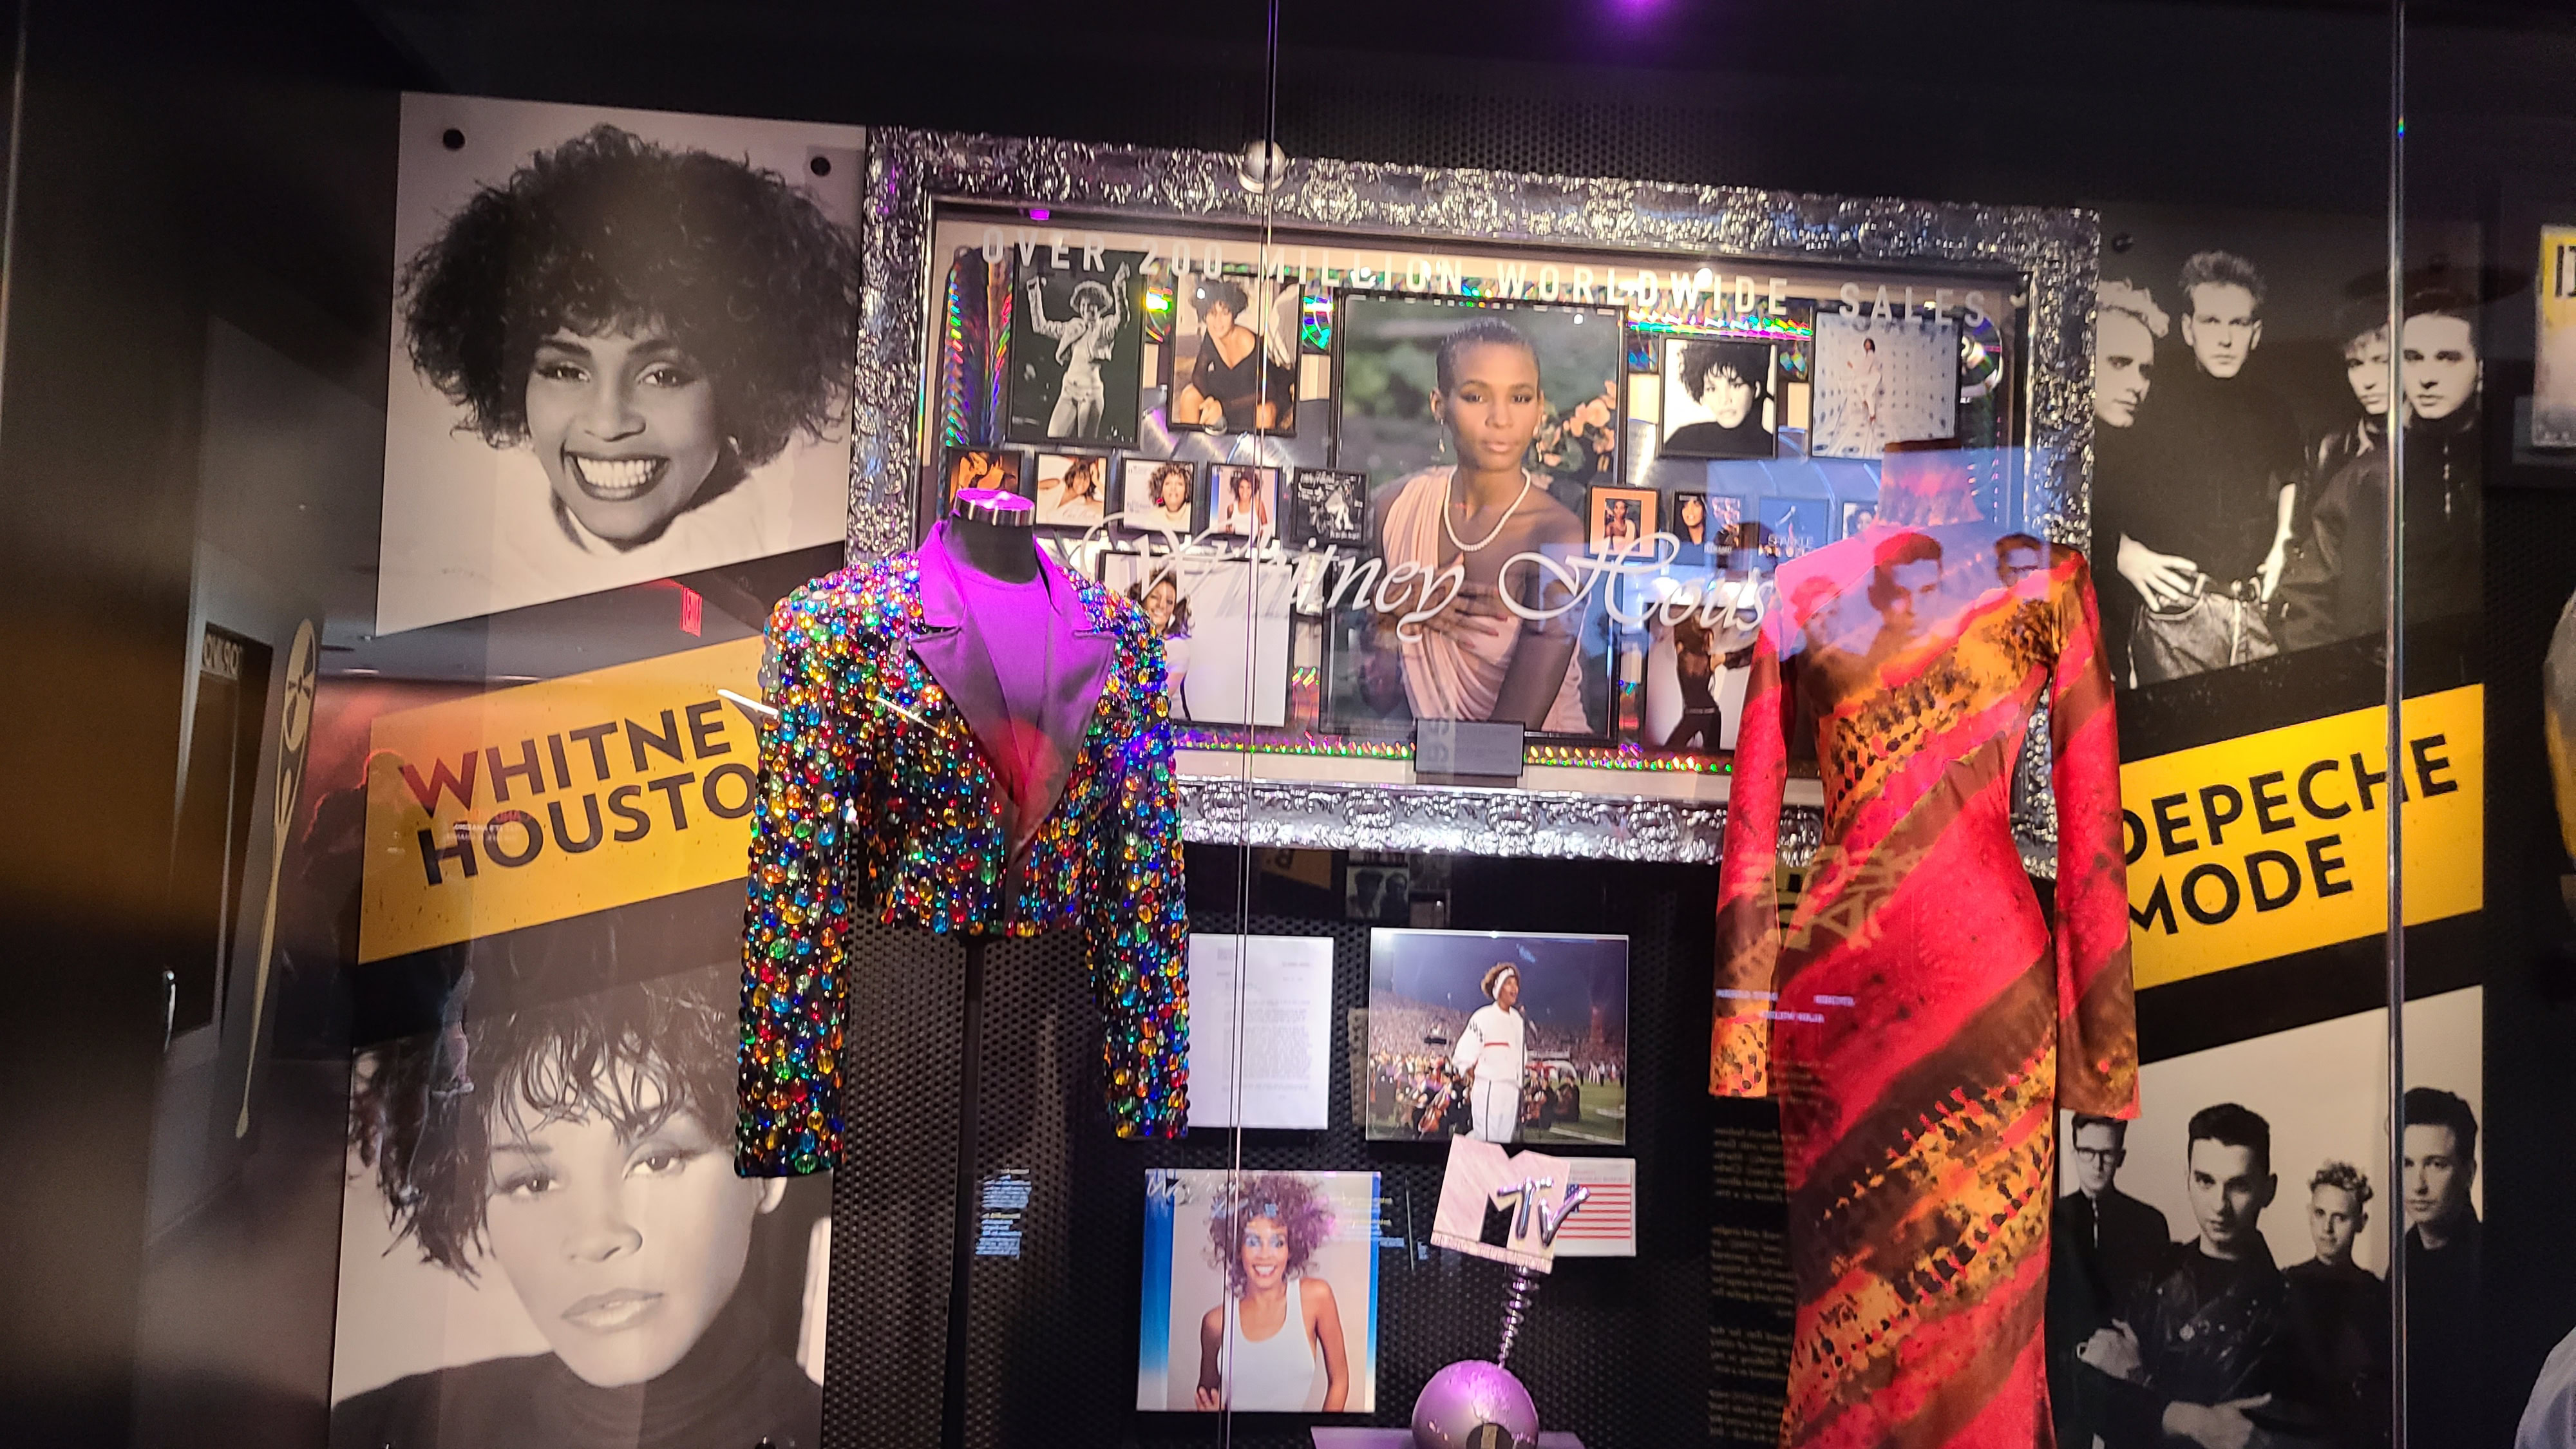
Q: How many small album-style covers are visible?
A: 9